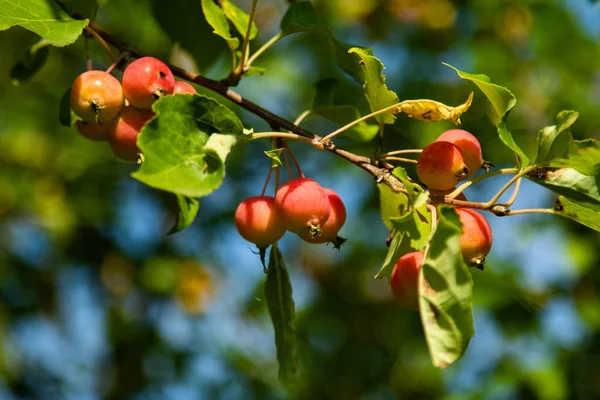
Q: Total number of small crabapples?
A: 12